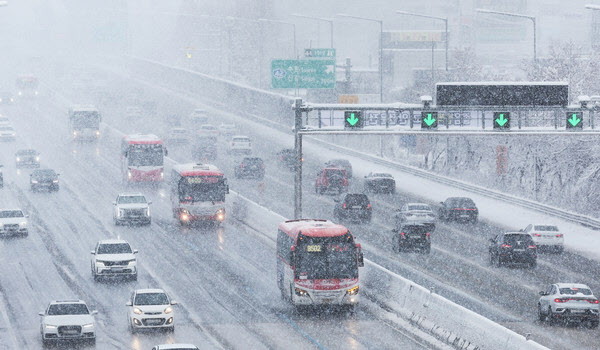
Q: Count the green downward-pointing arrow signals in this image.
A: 4